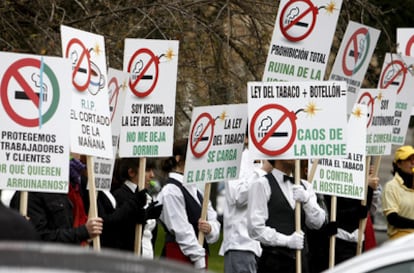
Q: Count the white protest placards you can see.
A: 12